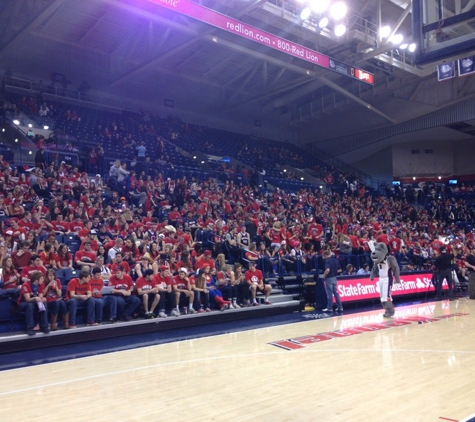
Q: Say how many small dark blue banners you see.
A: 2